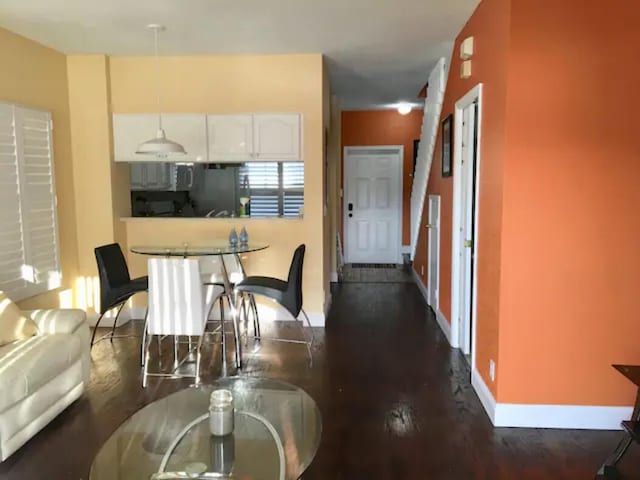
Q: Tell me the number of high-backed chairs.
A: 4